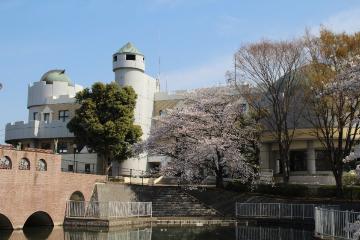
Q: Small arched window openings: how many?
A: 3